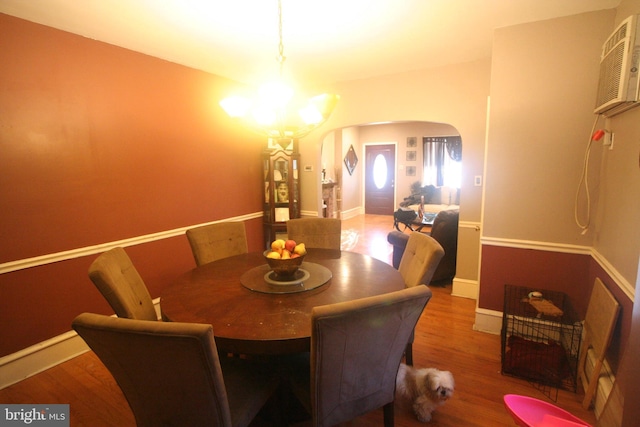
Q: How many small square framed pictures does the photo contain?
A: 3